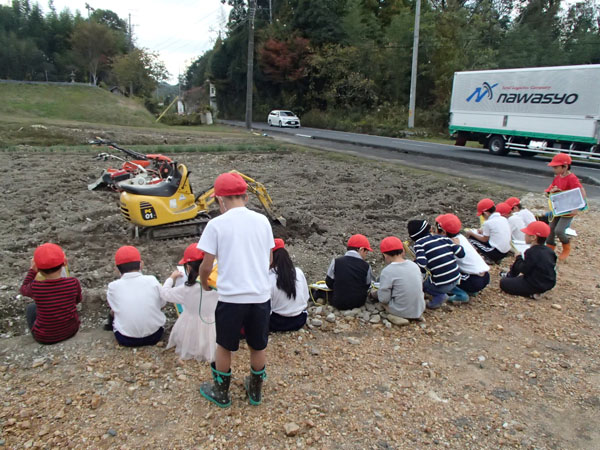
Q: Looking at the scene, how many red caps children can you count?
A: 13